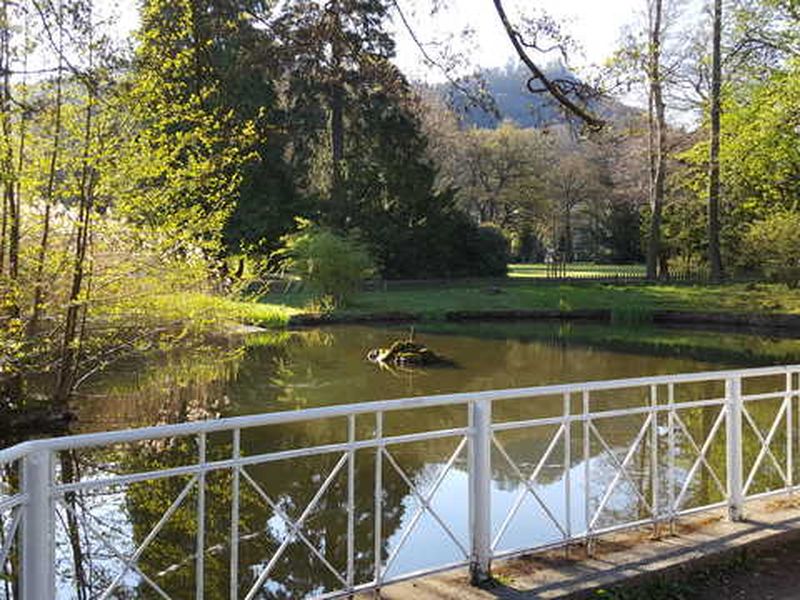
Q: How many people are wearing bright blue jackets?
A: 0